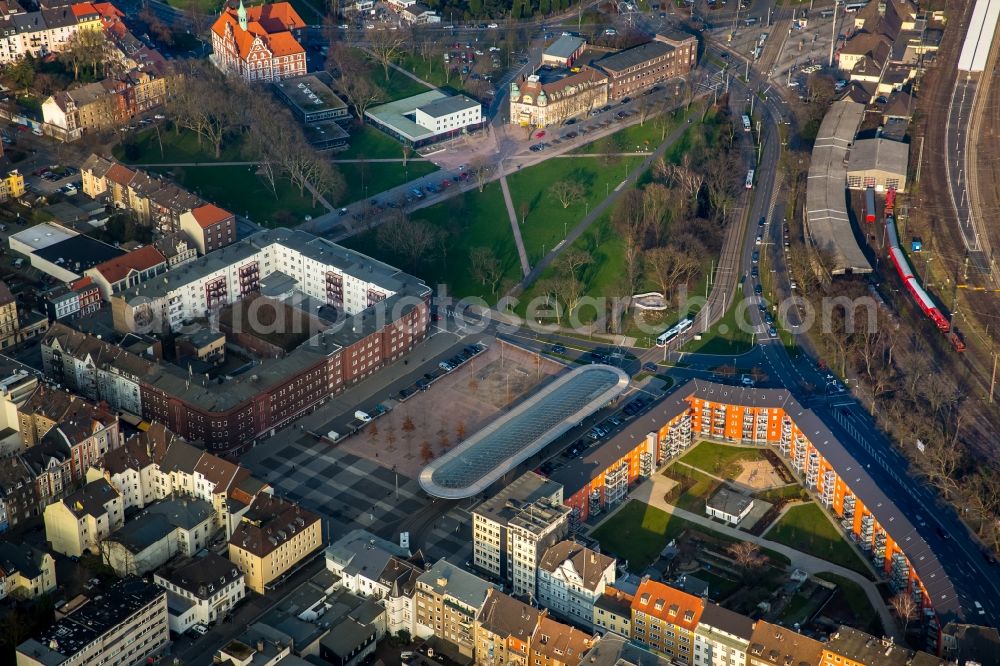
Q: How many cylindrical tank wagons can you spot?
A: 0